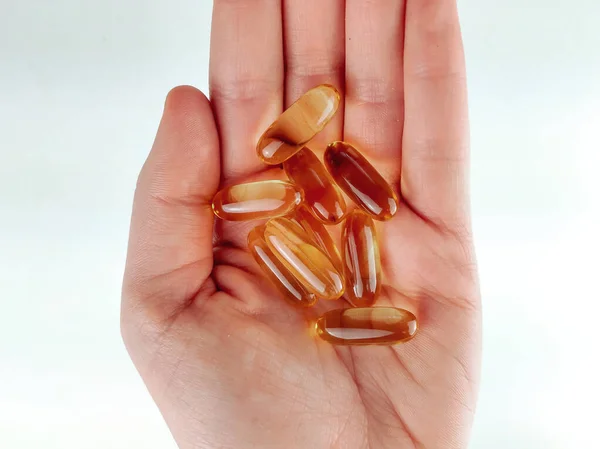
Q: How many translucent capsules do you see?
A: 9